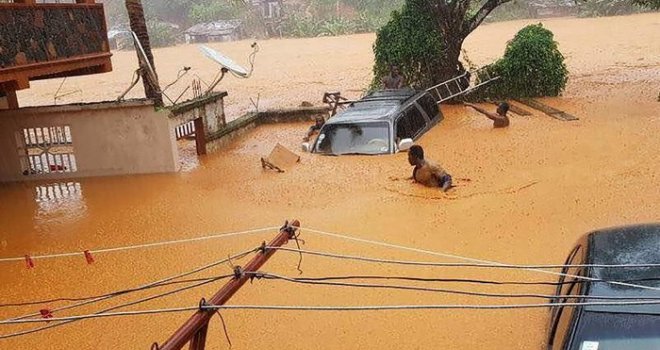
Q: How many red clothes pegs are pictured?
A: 3